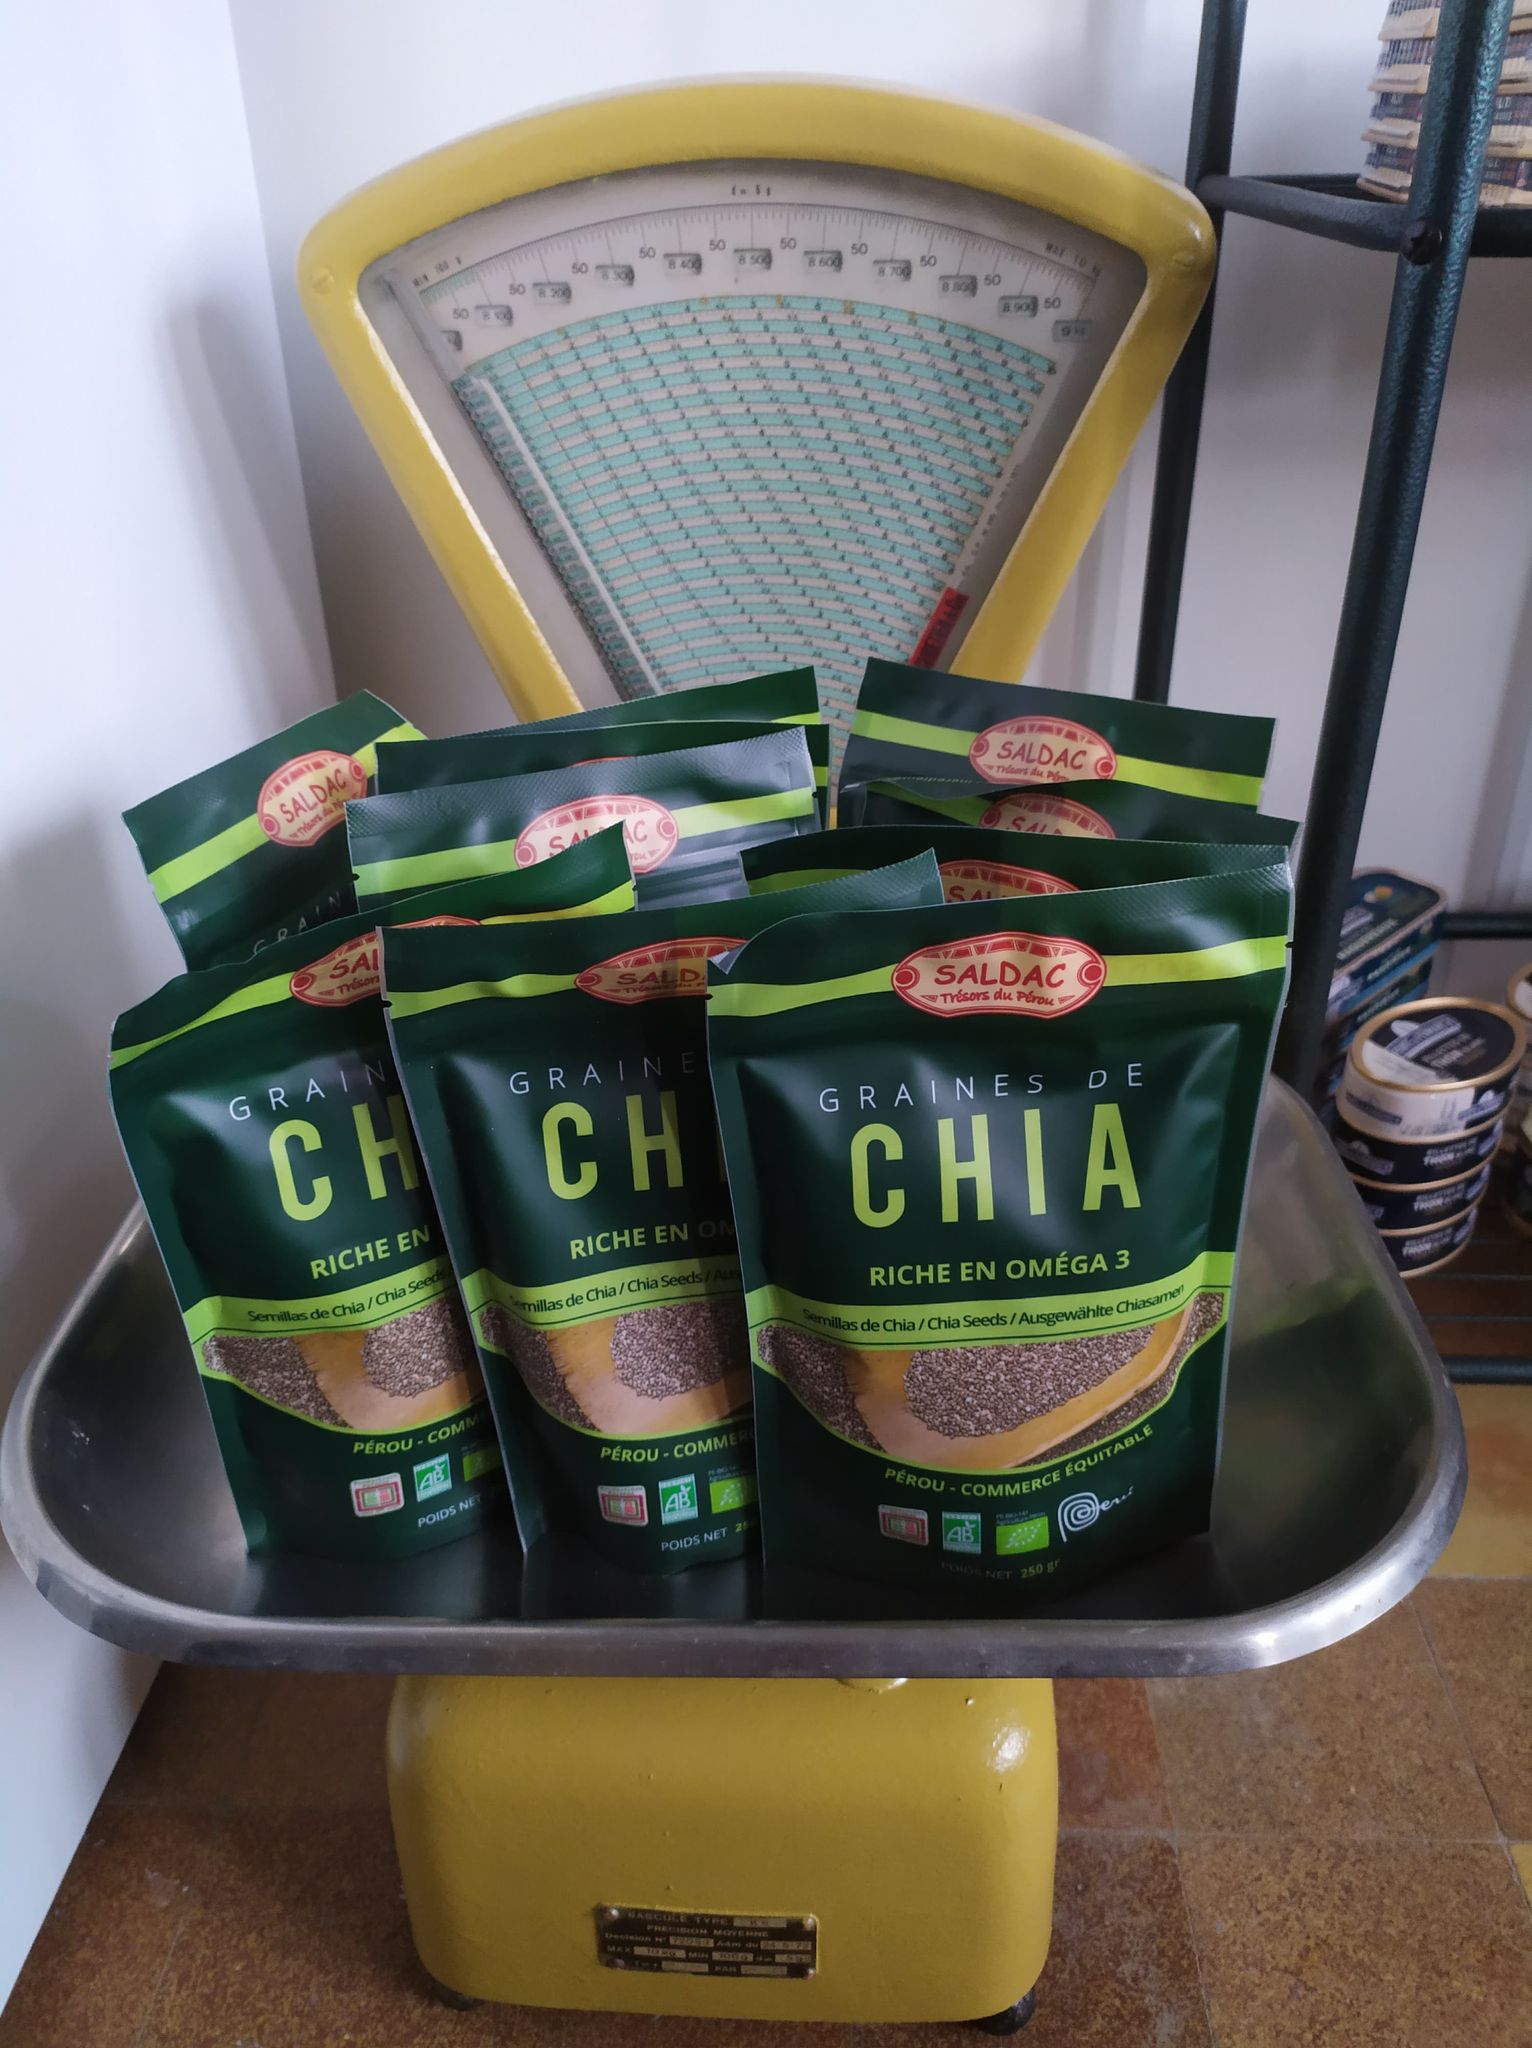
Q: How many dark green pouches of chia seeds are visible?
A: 10